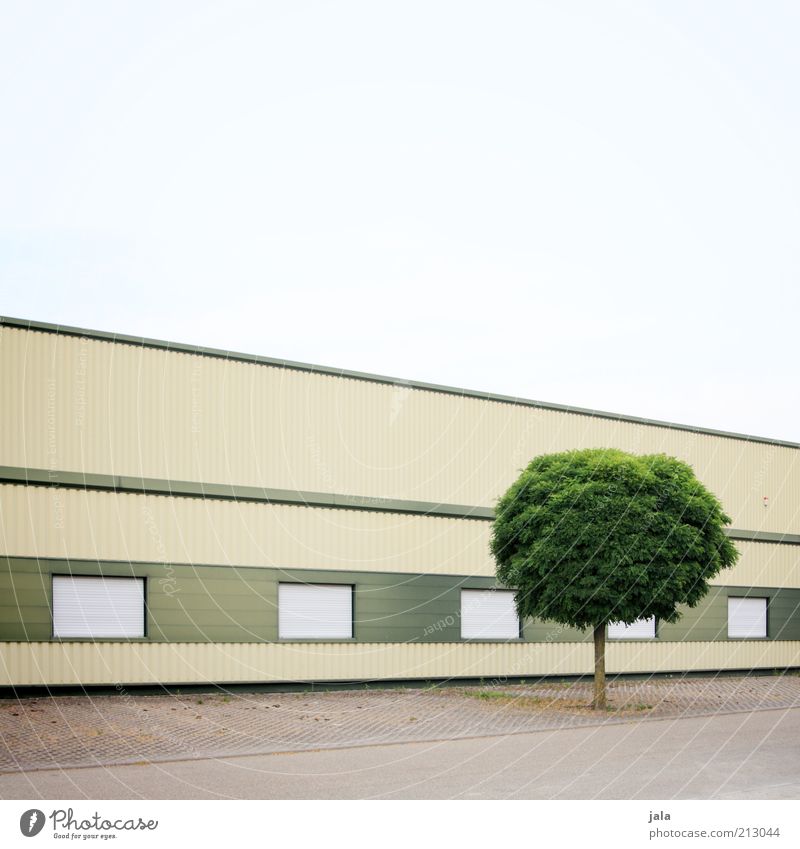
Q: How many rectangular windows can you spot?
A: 5